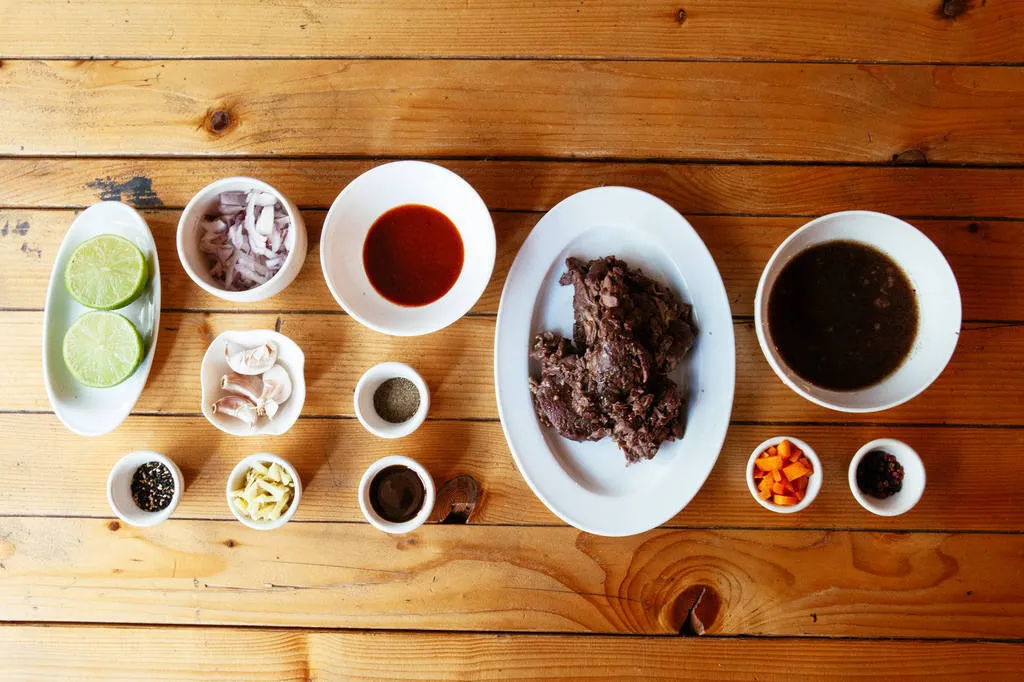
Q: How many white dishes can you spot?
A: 12